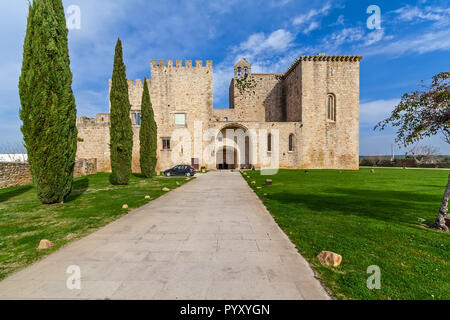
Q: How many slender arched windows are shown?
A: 3